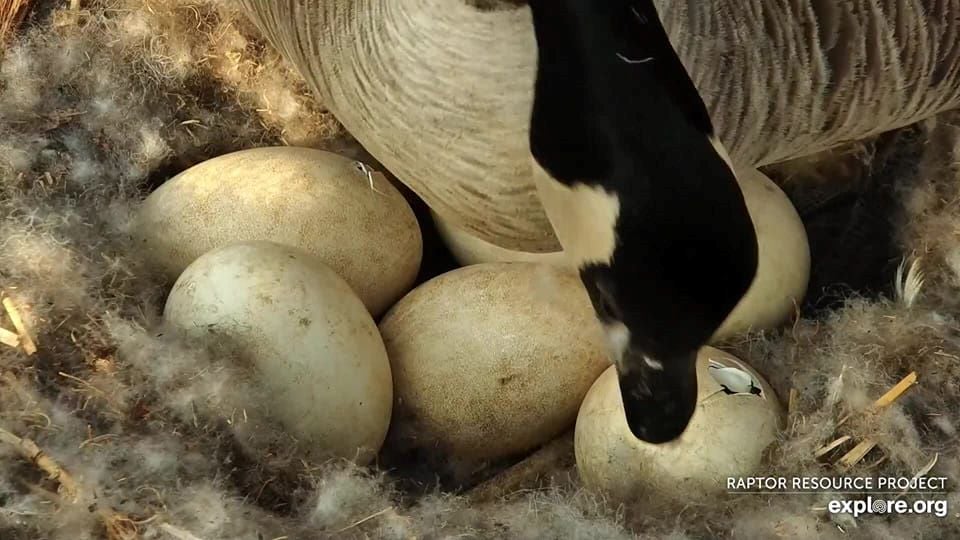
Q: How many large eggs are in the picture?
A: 6